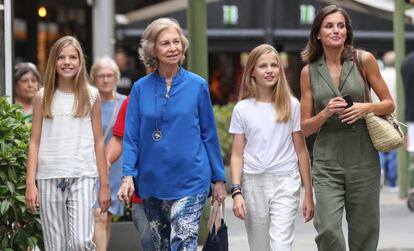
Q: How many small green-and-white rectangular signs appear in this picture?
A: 2